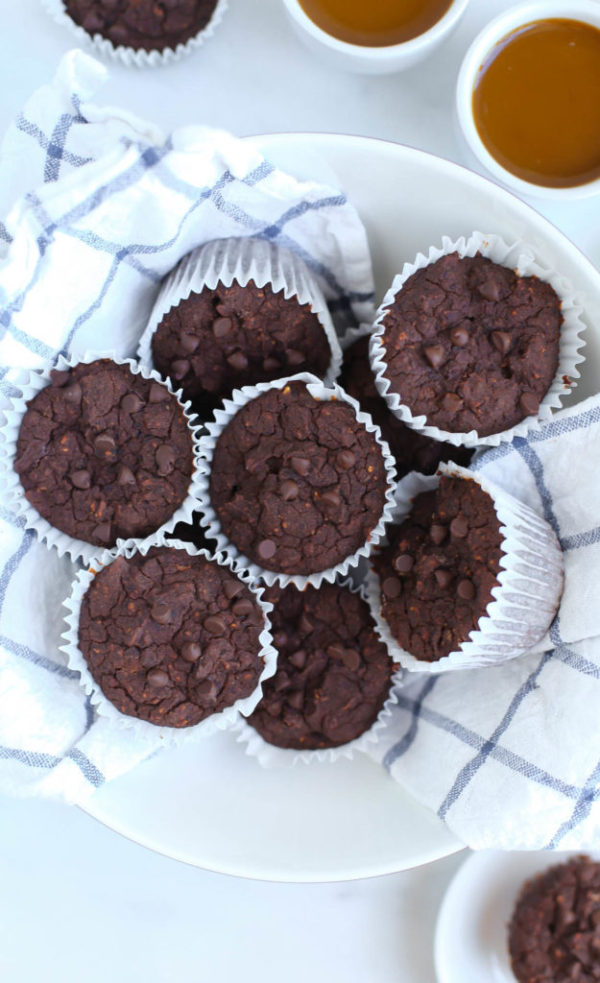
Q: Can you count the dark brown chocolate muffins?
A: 10